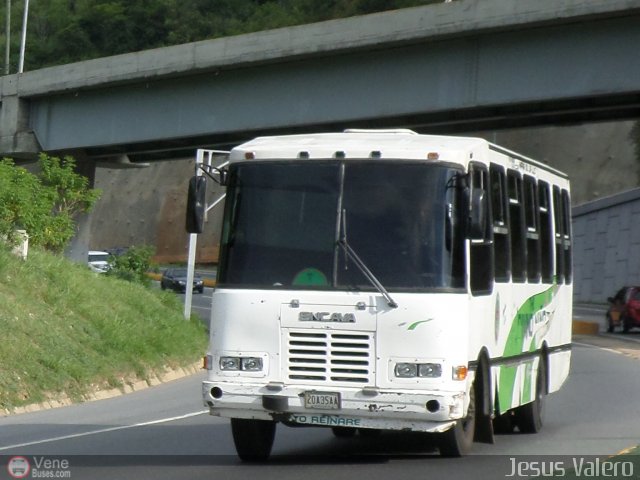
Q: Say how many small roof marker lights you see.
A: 5